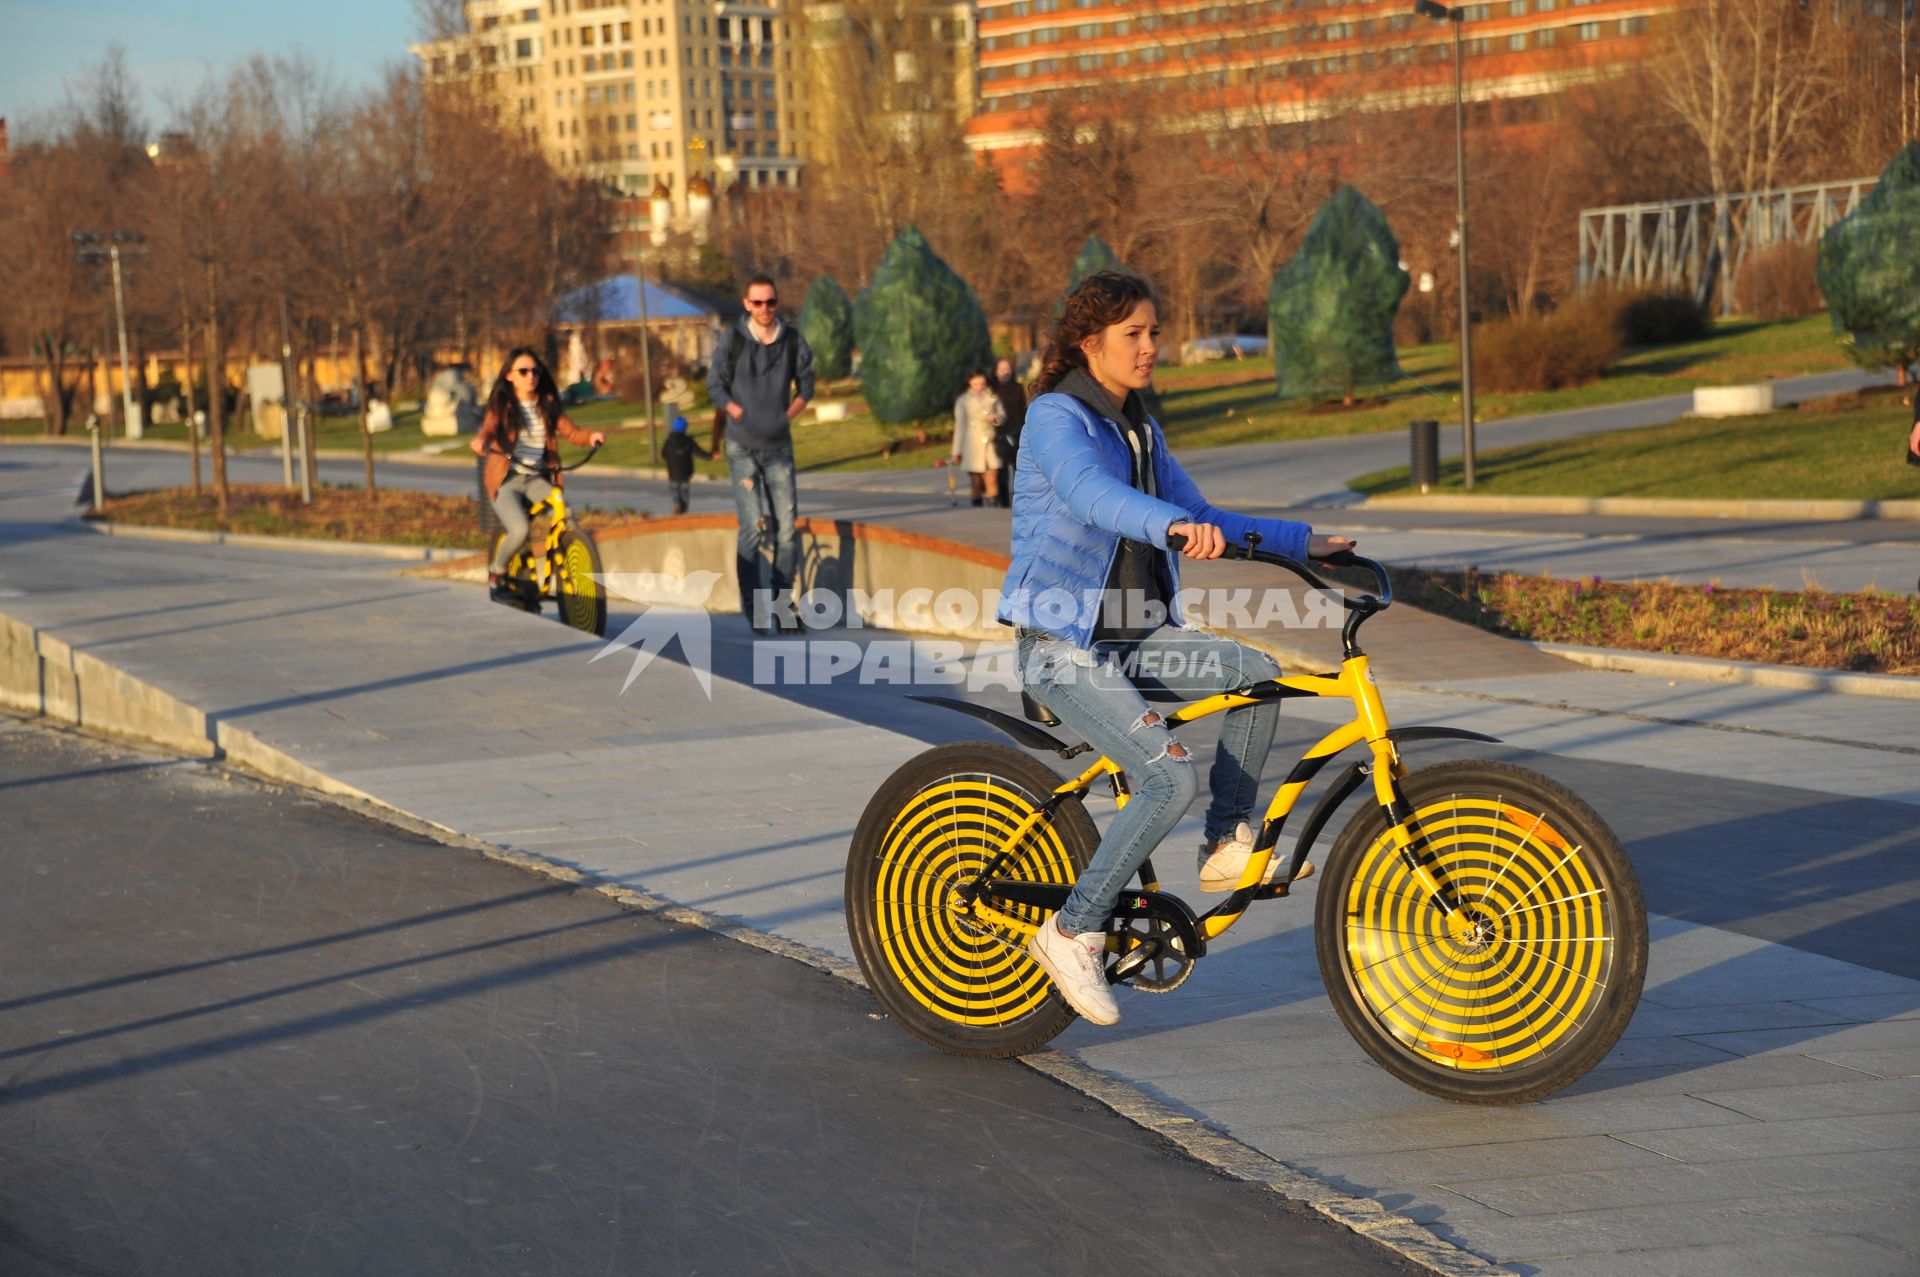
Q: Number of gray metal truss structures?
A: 1